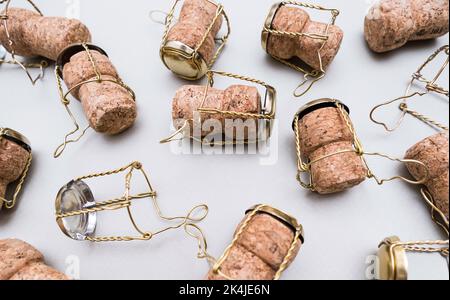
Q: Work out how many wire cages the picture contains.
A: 11